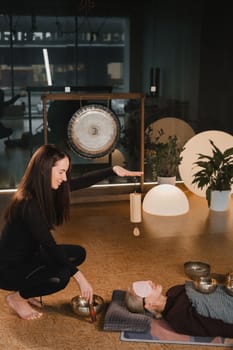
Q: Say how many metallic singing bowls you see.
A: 4